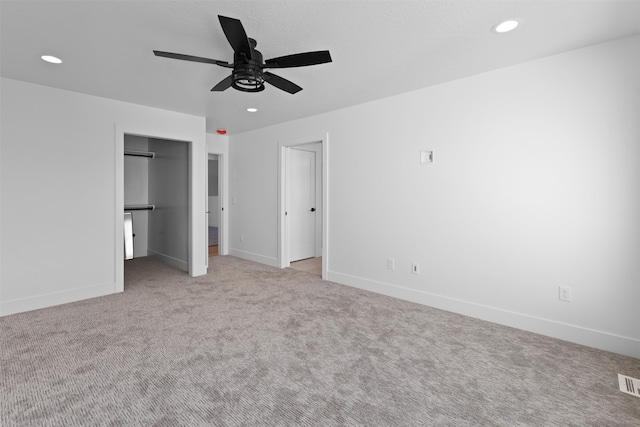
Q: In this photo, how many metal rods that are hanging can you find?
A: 2